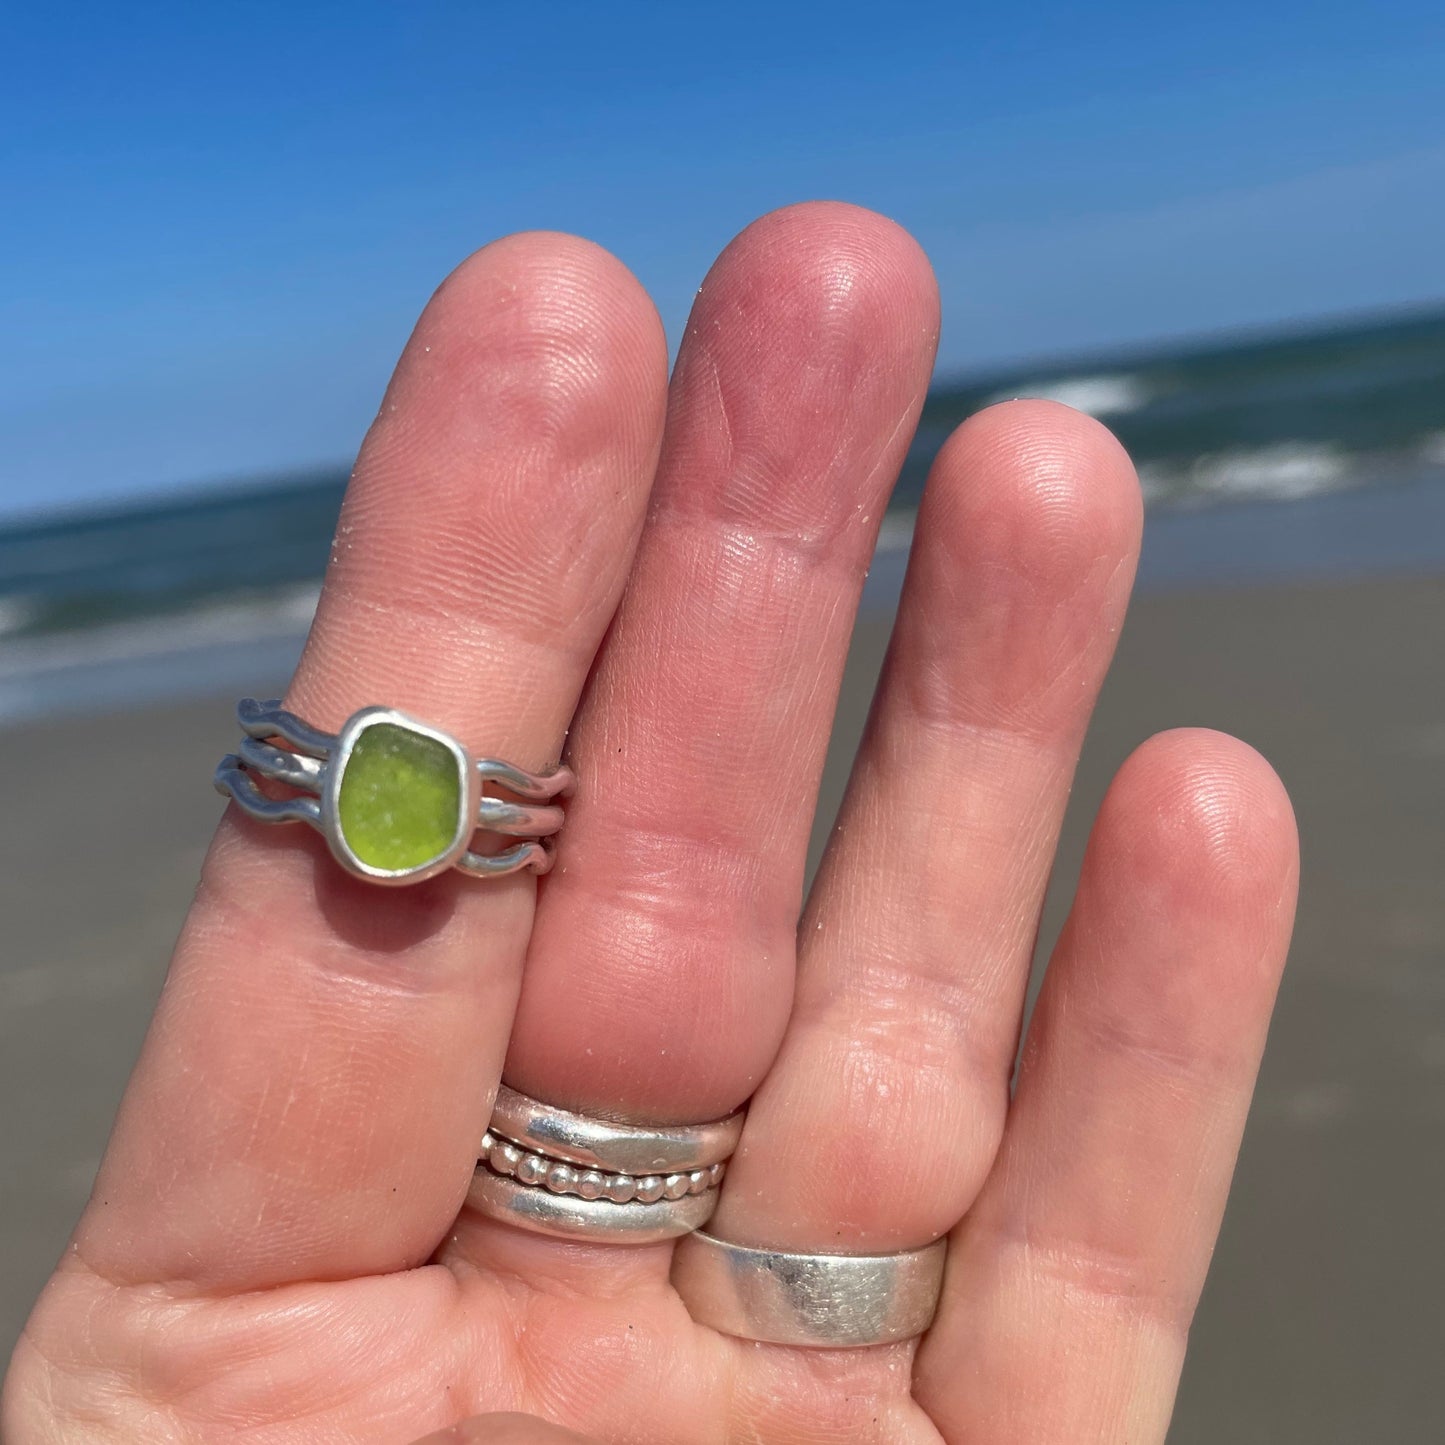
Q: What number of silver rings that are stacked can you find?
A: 3